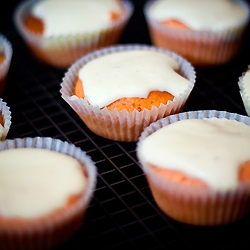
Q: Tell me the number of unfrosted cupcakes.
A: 0